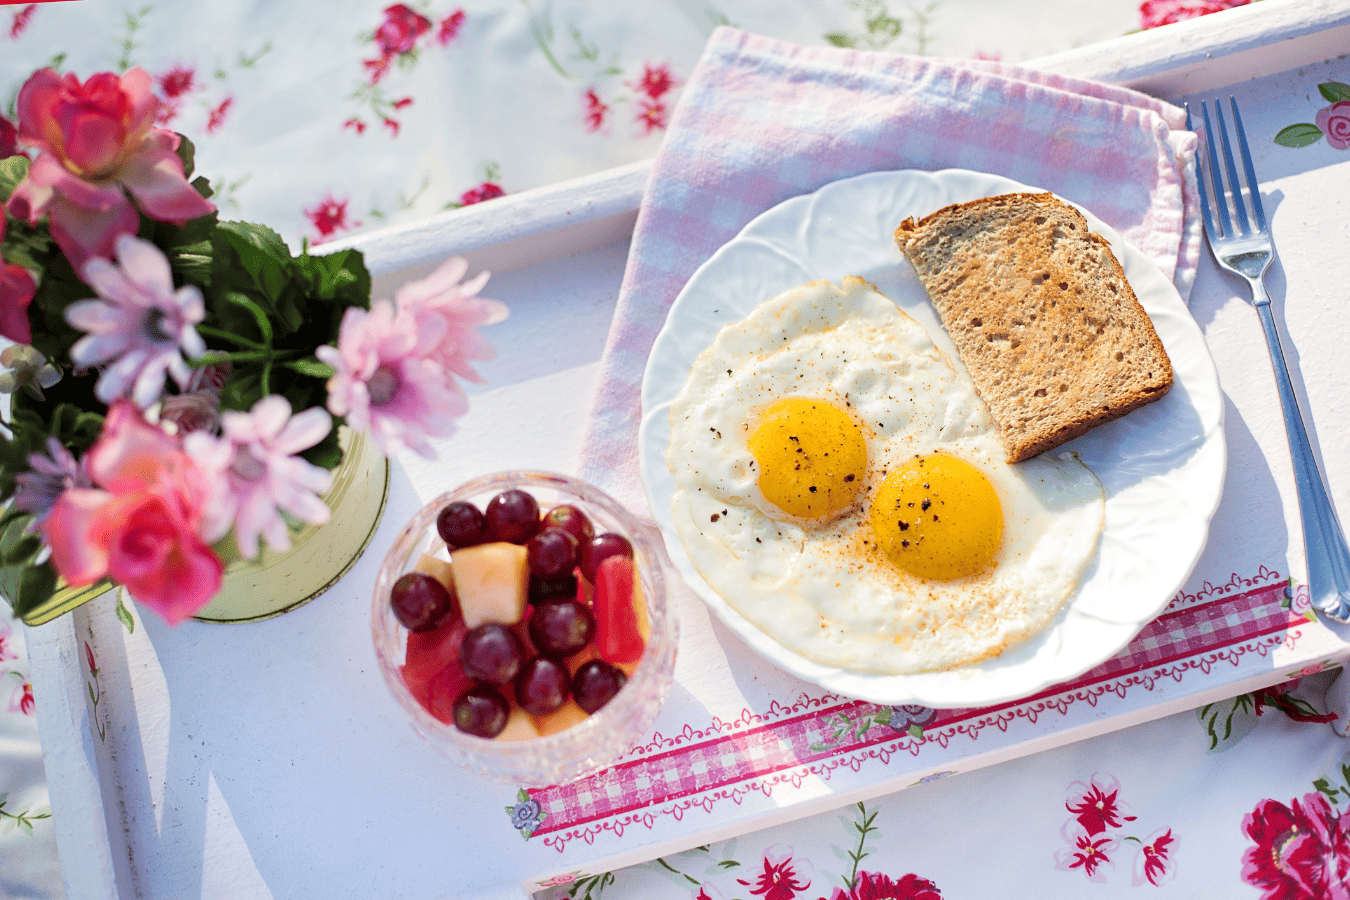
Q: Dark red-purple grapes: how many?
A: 11